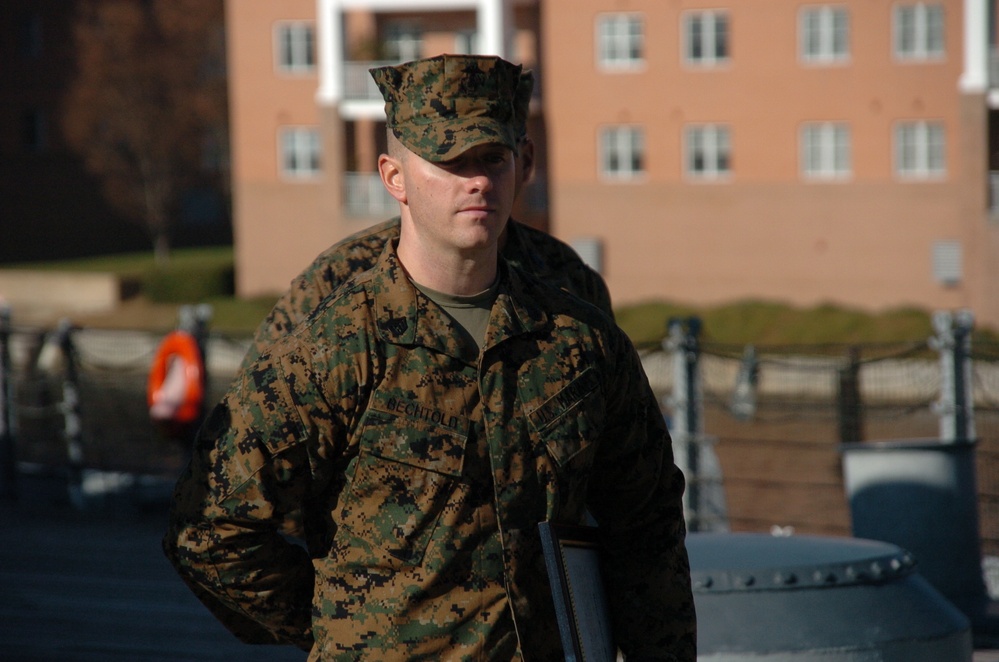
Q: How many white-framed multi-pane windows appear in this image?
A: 10